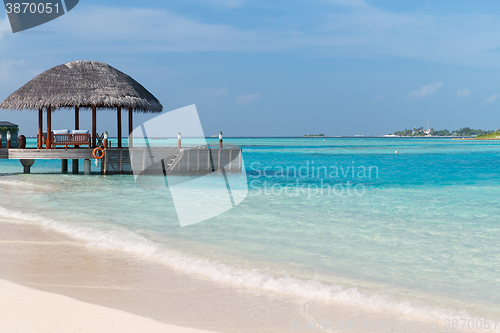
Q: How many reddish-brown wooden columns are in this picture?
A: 6